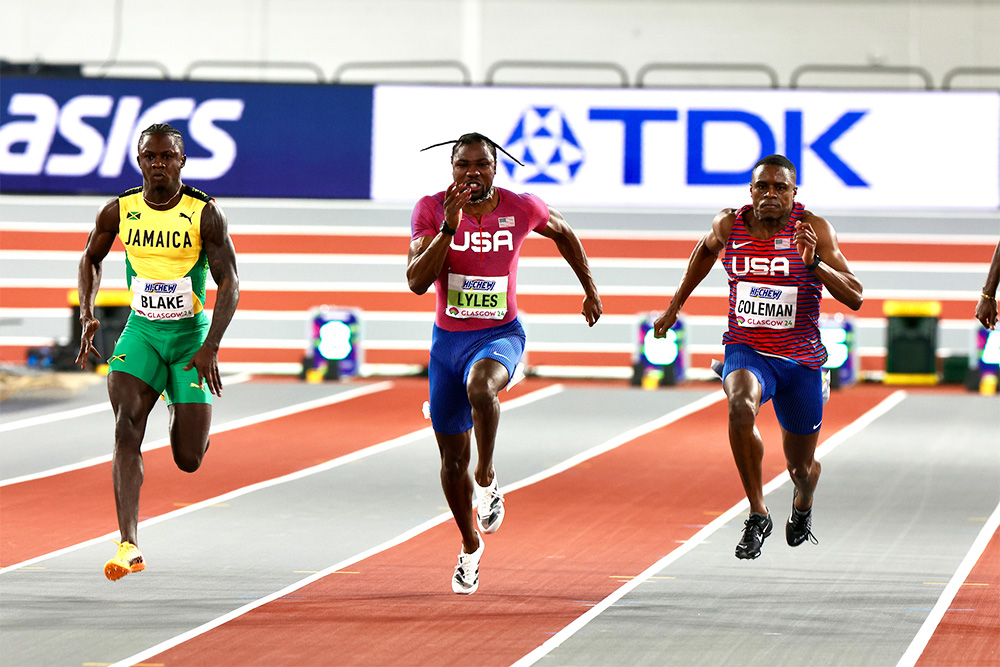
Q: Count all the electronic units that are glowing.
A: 4